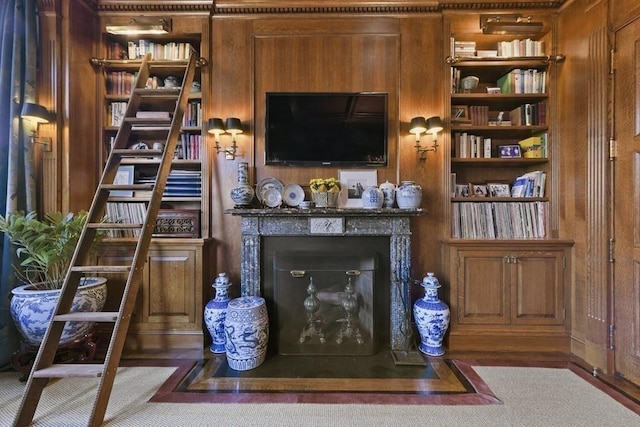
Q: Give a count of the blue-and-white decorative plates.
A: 3